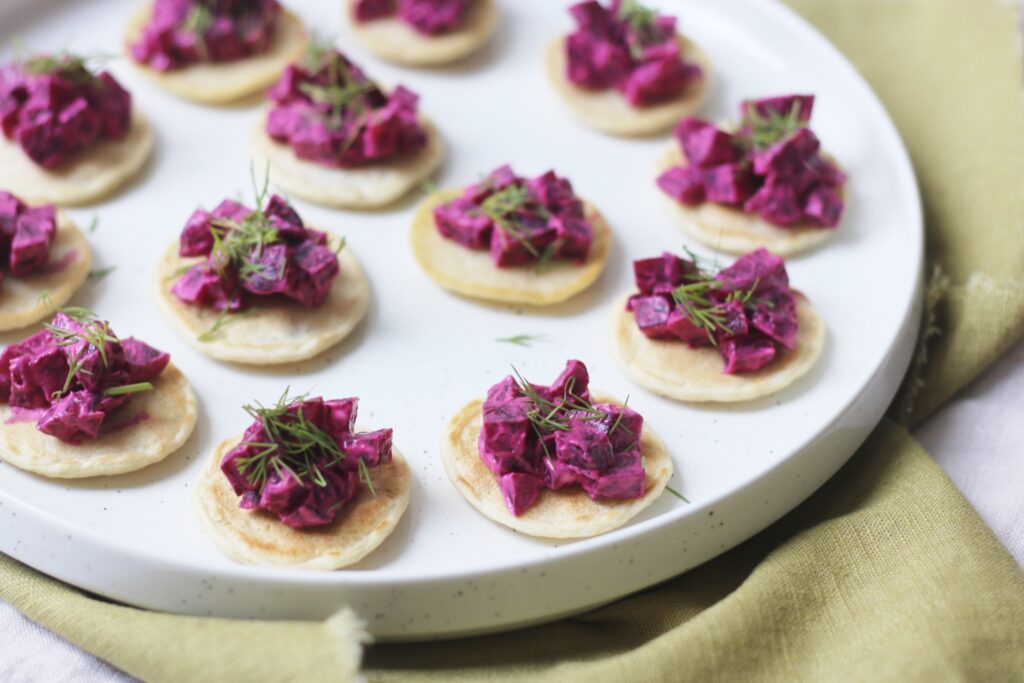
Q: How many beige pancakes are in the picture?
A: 13